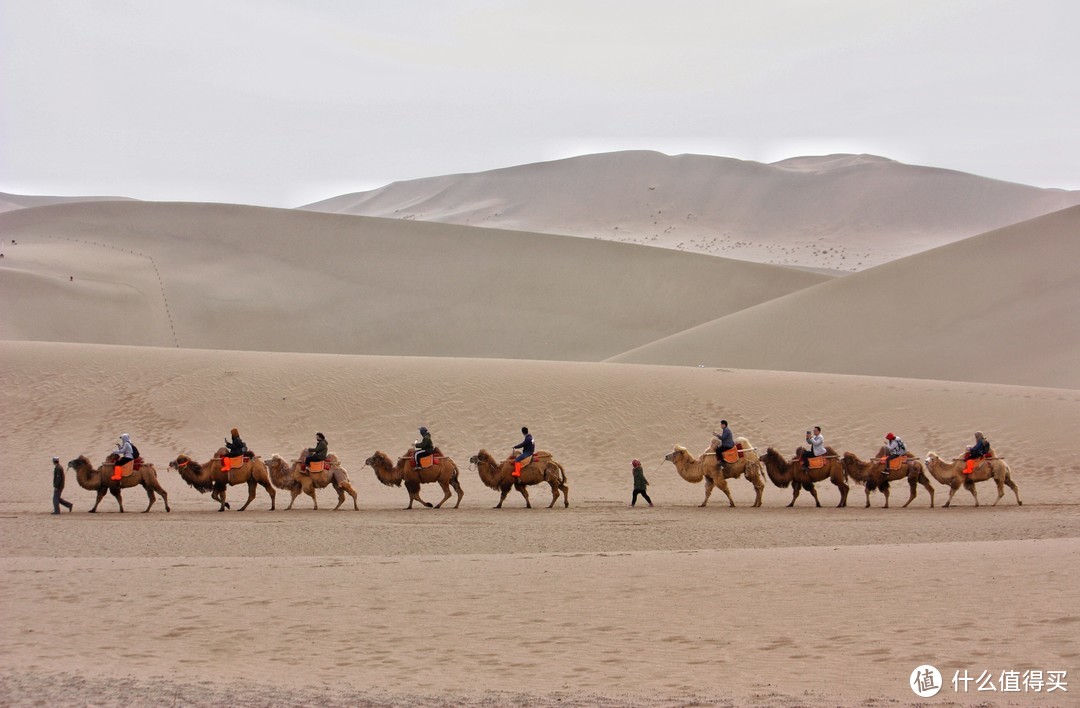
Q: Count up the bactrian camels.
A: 9